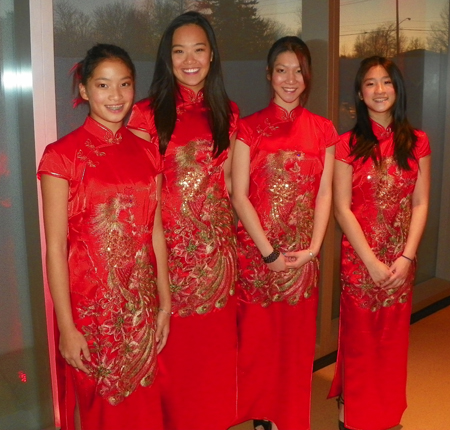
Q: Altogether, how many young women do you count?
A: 4